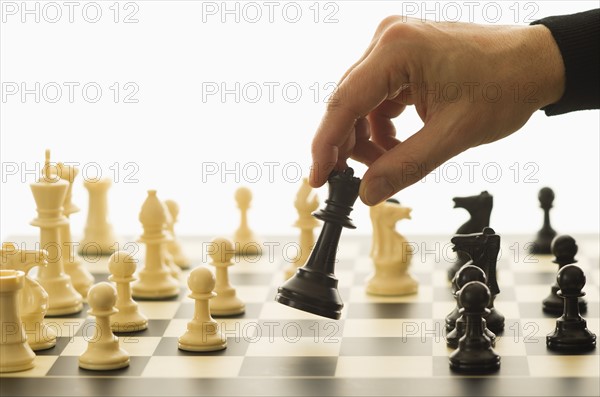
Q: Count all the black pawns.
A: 5